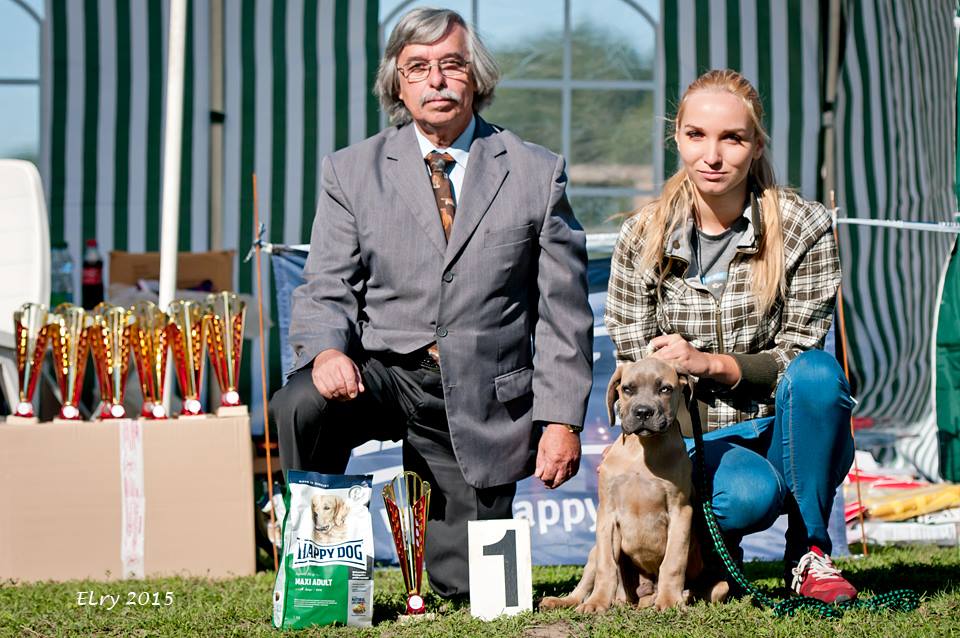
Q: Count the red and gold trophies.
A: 7